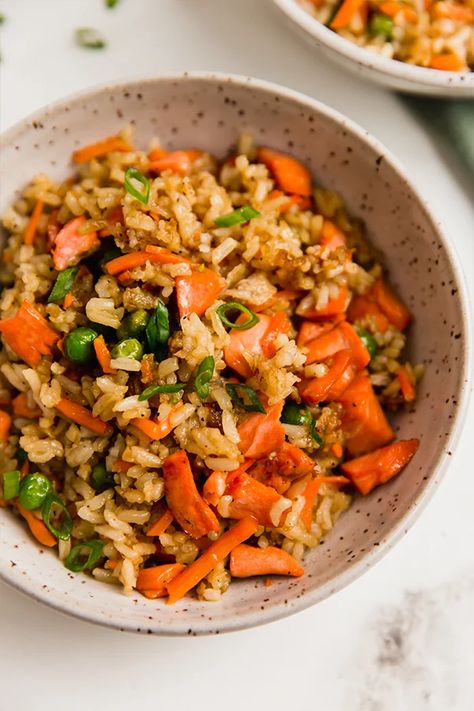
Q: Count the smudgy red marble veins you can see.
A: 0